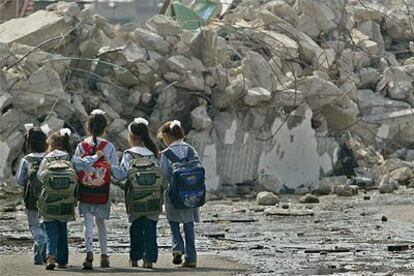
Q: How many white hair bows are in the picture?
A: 6